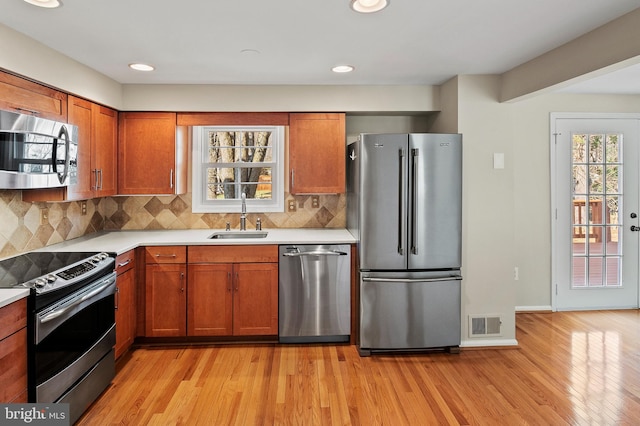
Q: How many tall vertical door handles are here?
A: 2